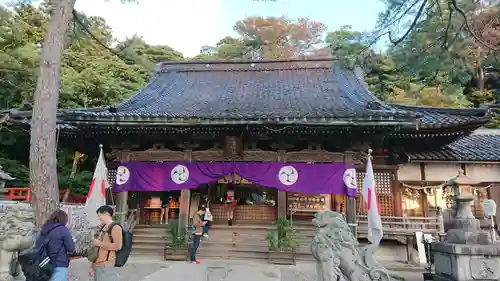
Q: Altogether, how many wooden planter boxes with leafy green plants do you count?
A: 2